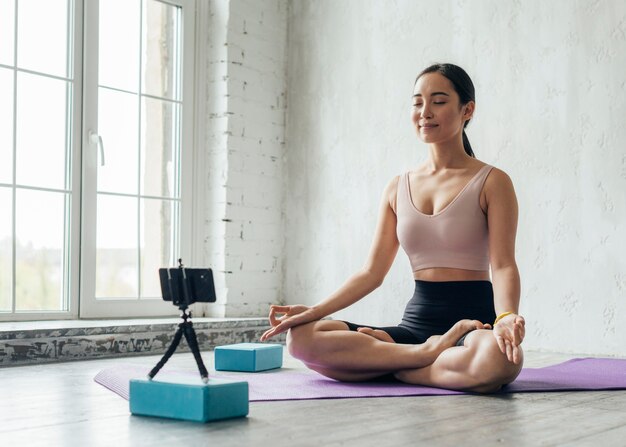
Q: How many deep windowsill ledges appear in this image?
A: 1